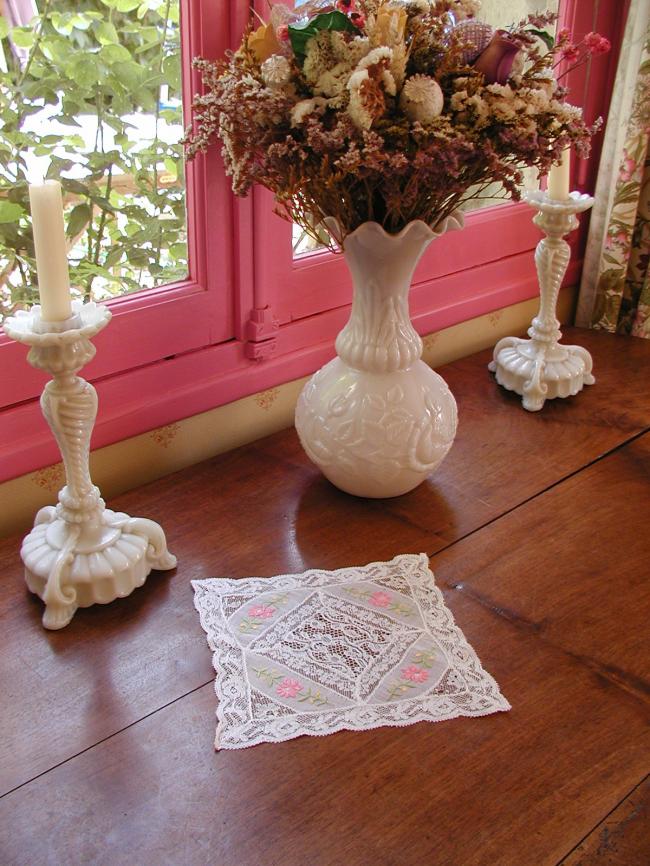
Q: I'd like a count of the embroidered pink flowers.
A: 4